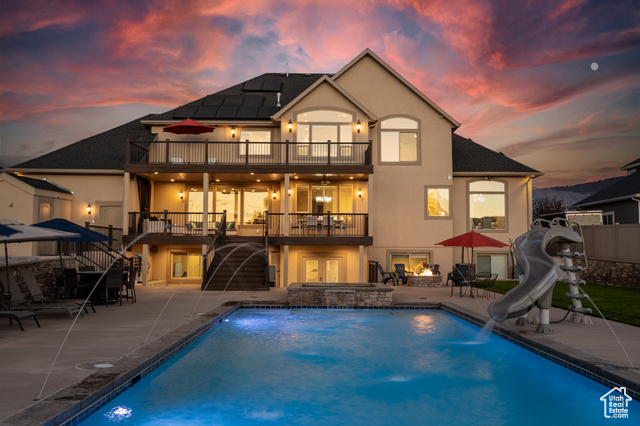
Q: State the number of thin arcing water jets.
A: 6